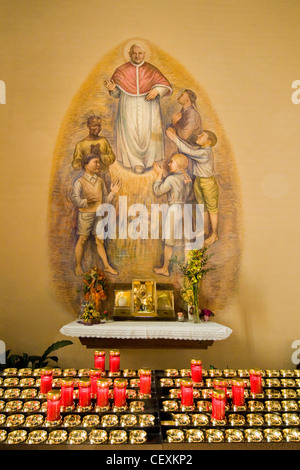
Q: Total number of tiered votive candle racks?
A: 2